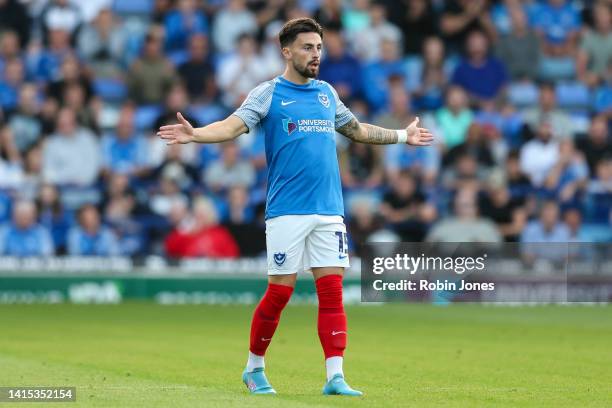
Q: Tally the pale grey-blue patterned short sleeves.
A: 2